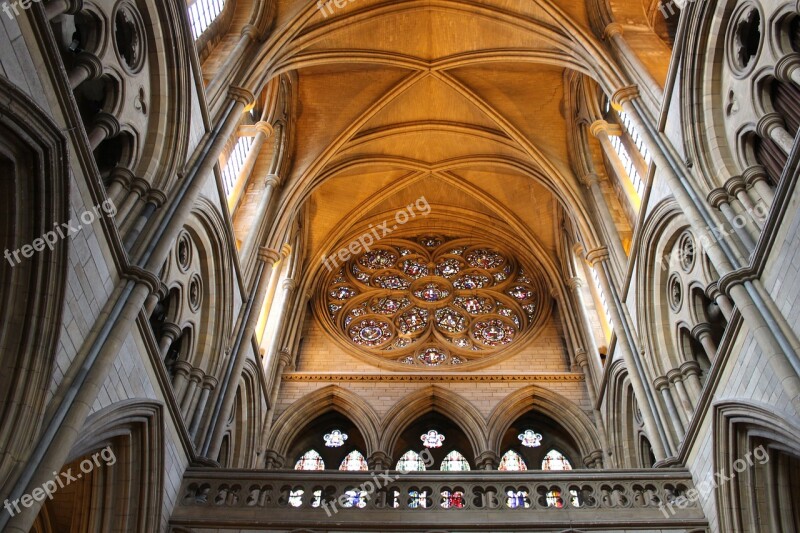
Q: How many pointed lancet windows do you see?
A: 6